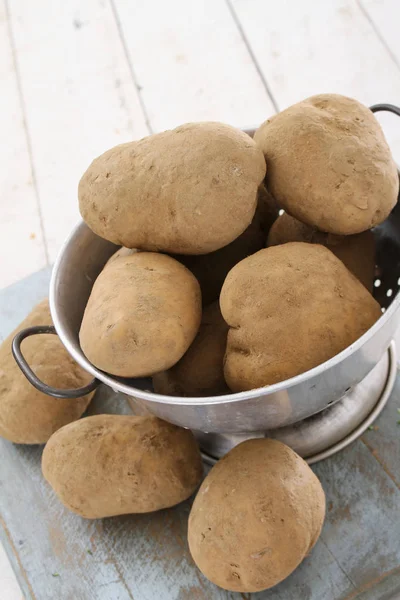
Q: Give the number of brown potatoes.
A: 10